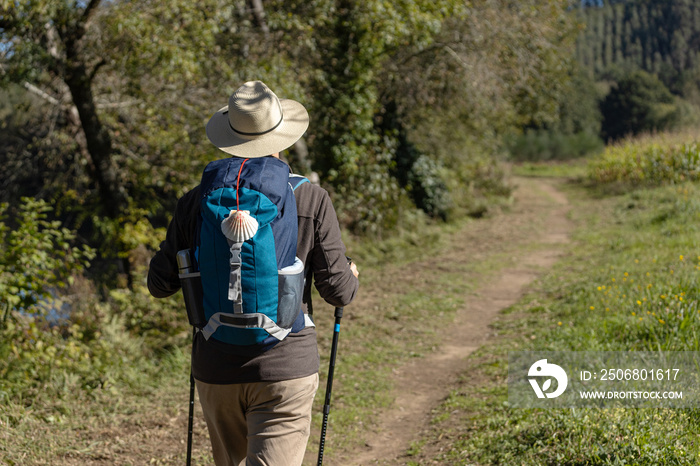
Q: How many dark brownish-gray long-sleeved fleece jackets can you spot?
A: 1